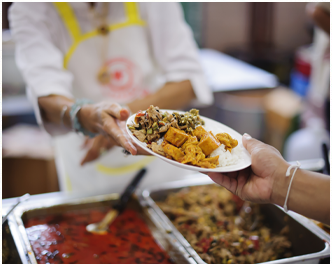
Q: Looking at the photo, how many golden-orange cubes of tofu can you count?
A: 4